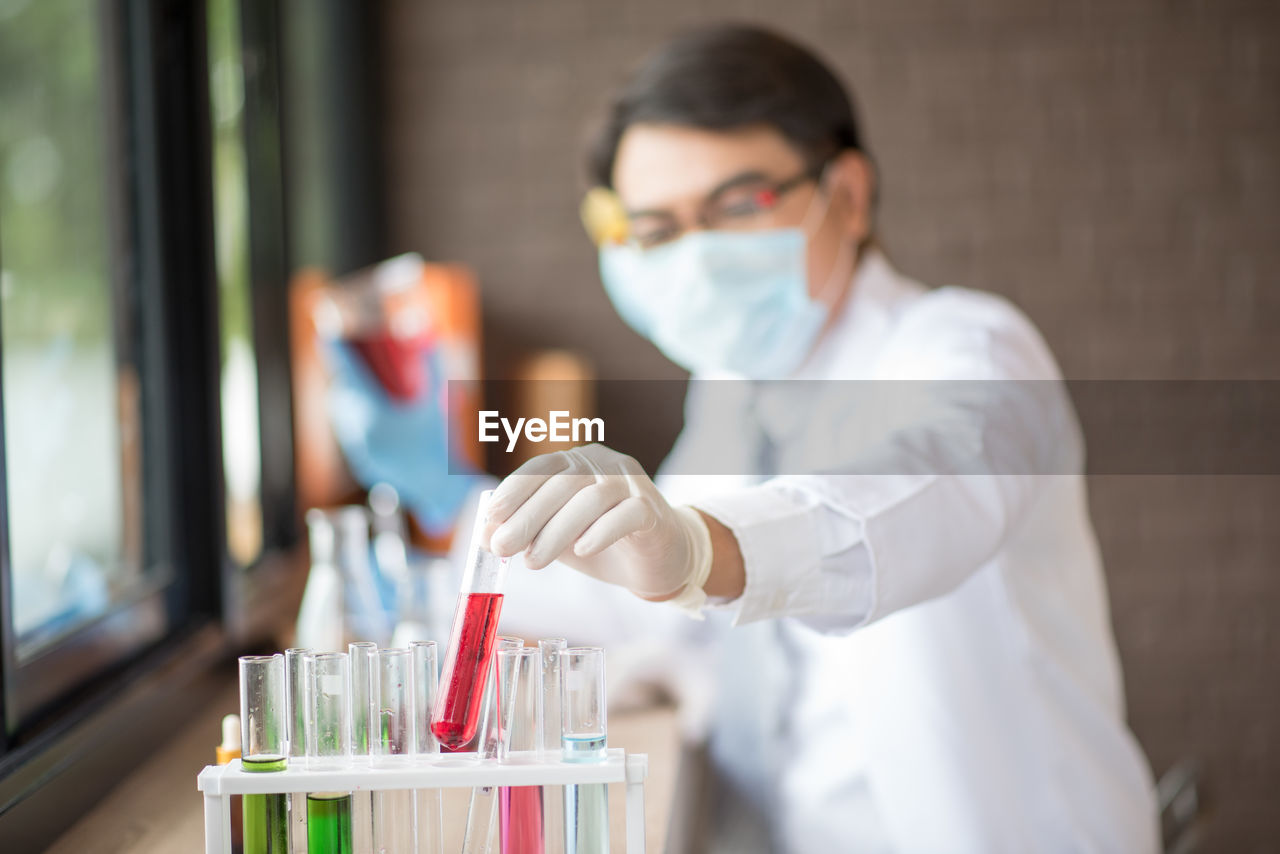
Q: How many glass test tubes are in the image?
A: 11